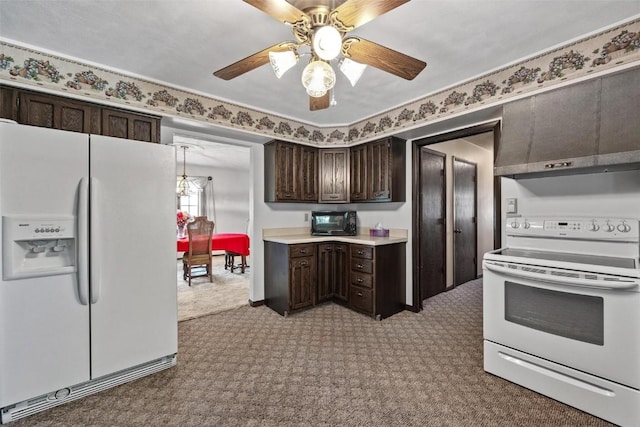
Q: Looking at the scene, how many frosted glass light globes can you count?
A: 4